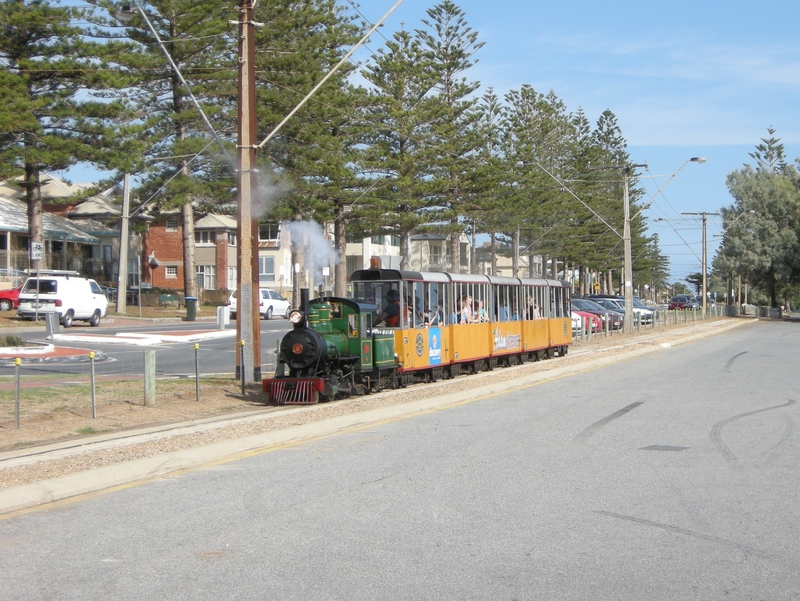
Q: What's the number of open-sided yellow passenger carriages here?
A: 5